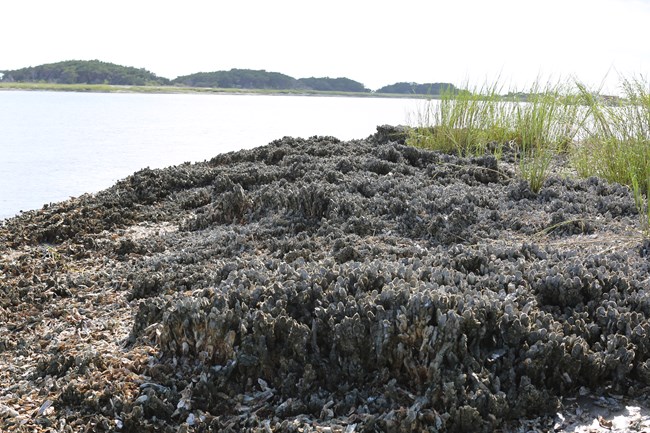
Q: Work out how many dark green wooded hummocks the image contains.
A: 4